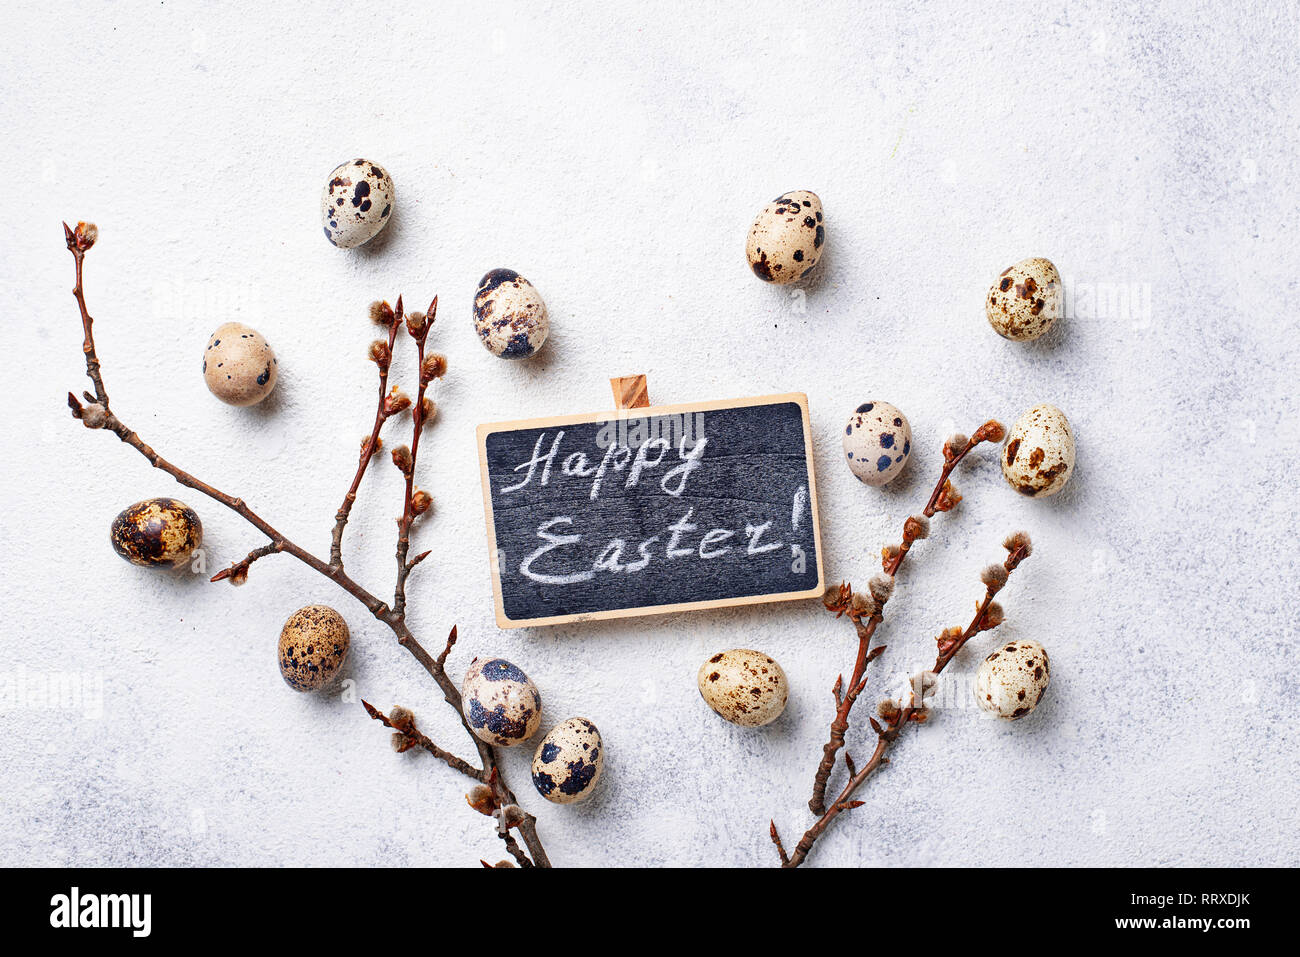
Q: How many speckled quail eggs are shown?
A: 13